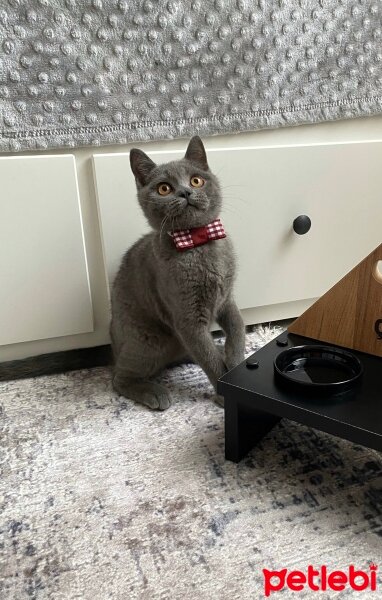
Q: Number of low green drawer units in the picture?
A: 0